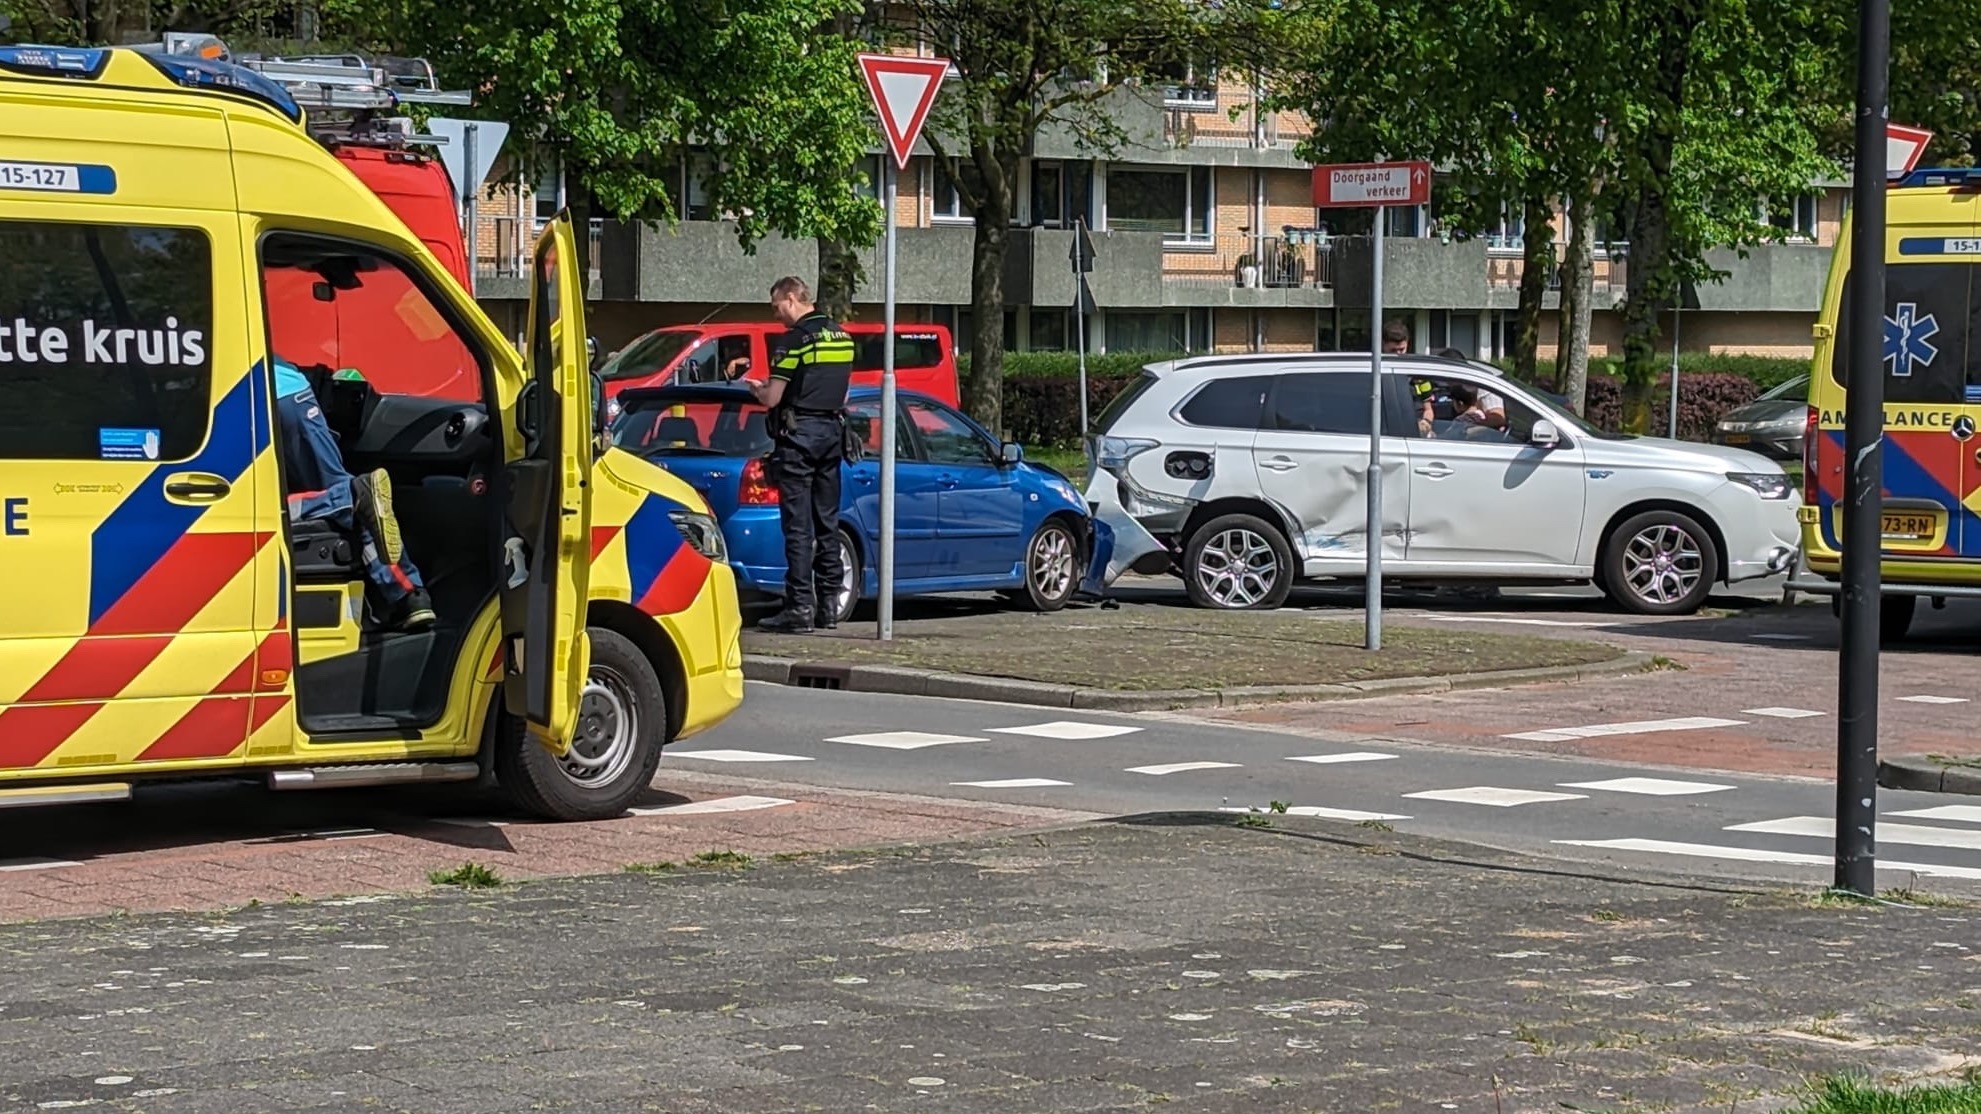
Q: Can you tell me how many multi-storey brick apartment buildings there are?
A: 1